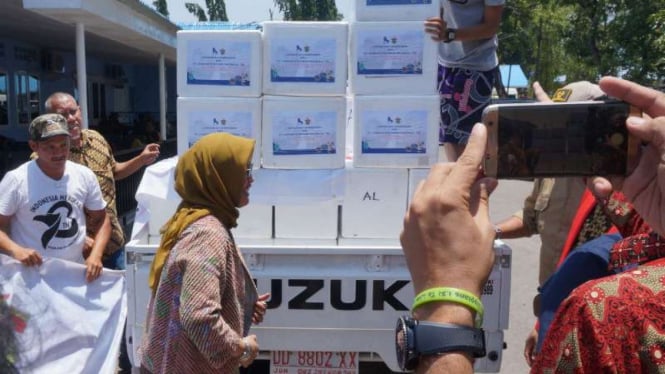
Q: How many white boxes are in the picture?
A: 12